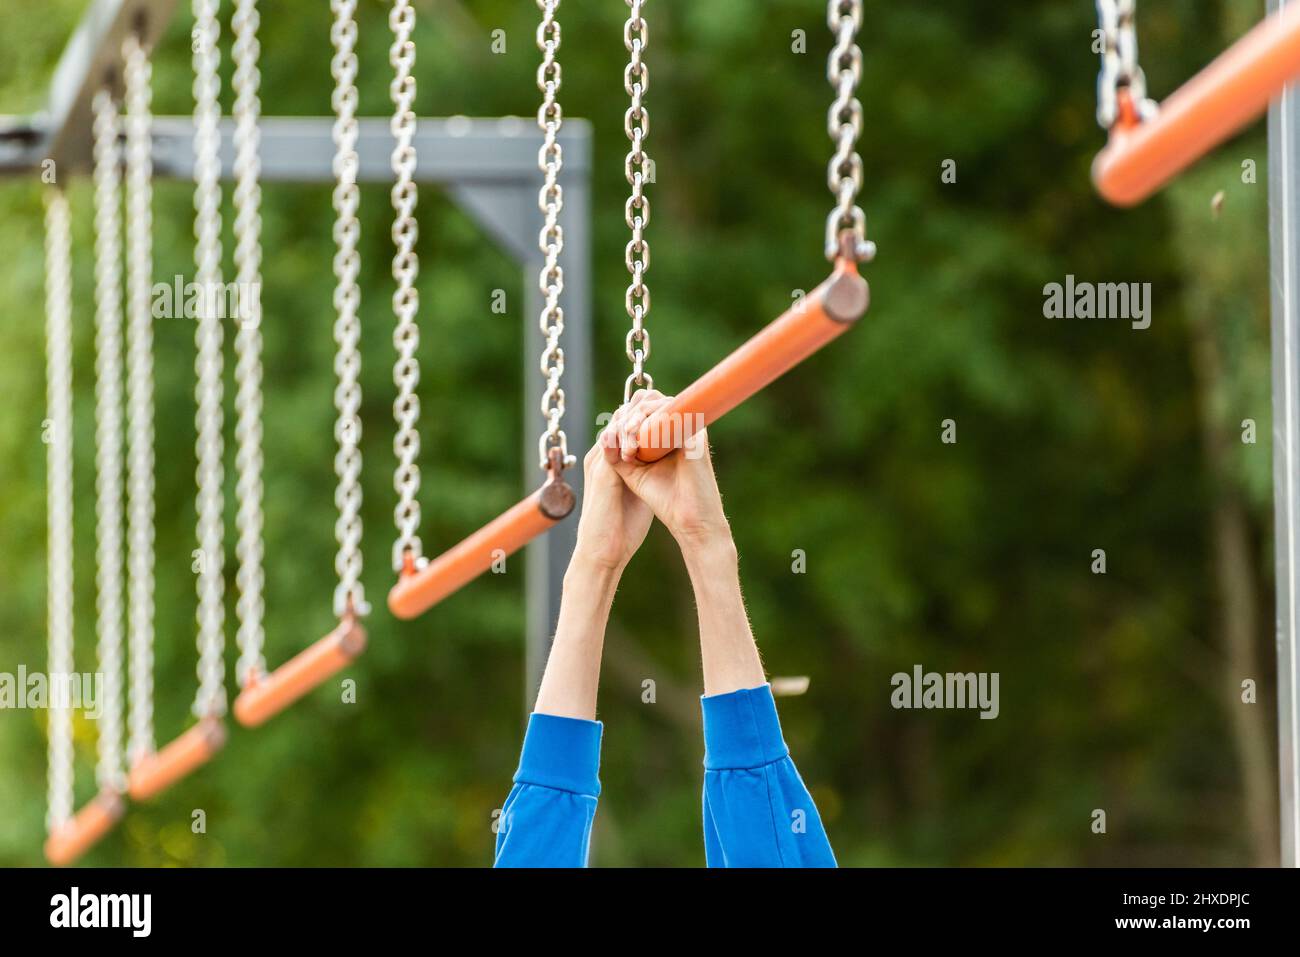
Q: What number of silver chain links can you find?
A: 11